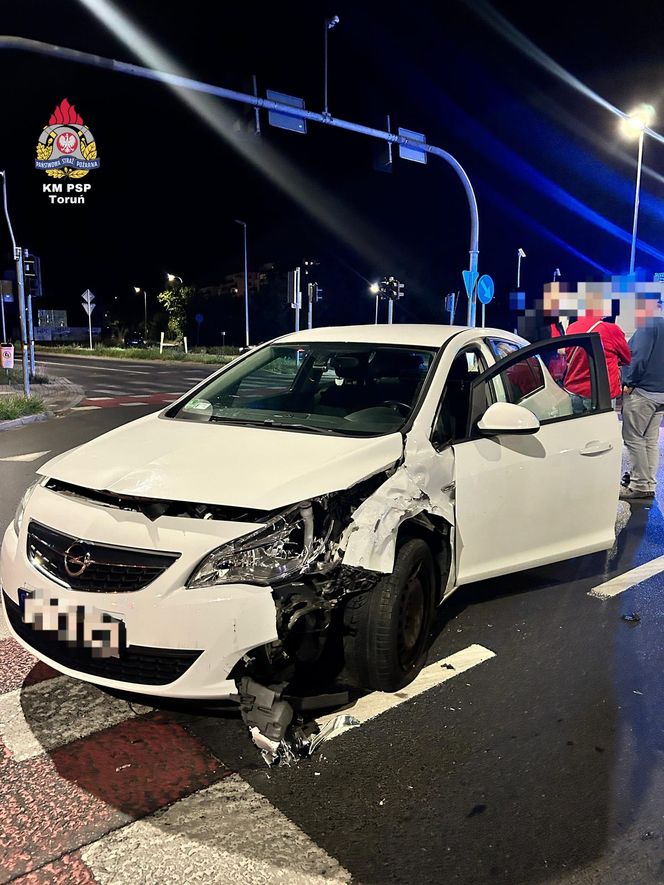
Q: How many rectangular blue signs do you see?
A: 2